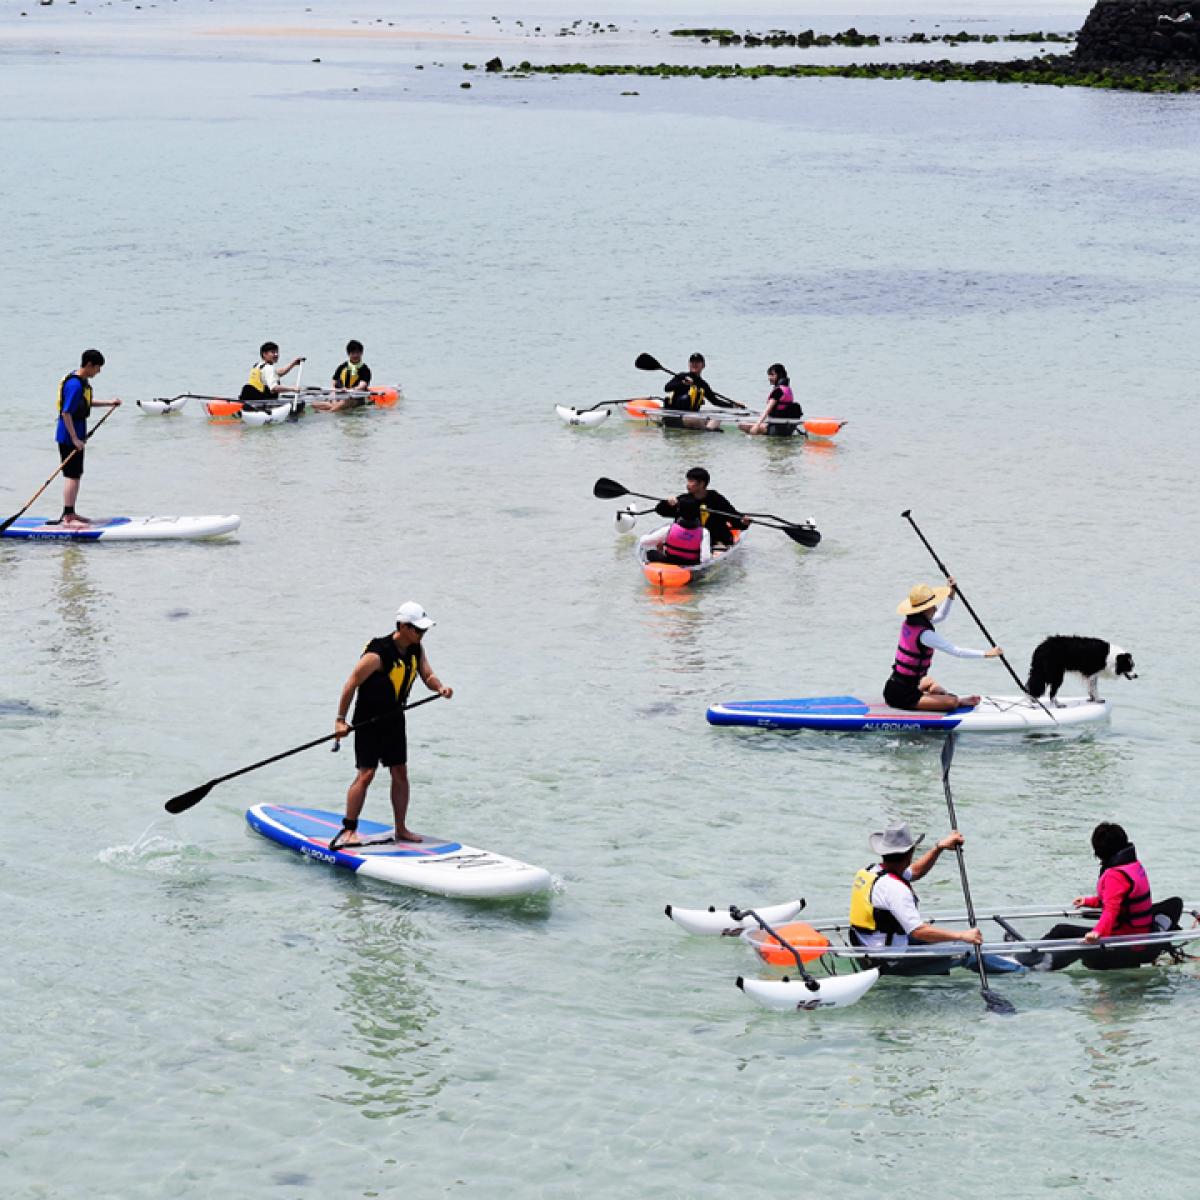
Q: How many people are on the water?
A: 11